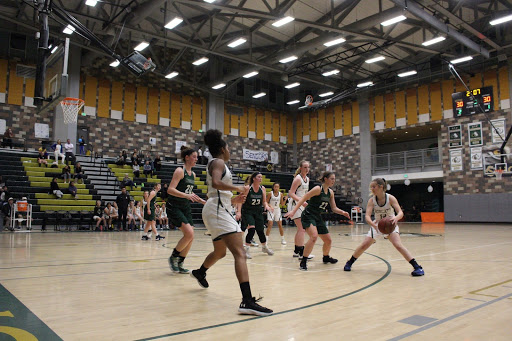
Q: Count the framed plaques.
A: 5